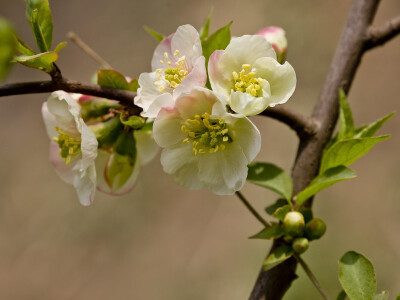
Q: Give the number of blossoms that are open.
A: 4